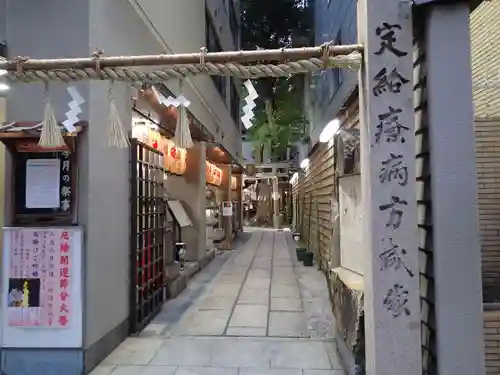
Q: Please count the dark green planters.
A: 2